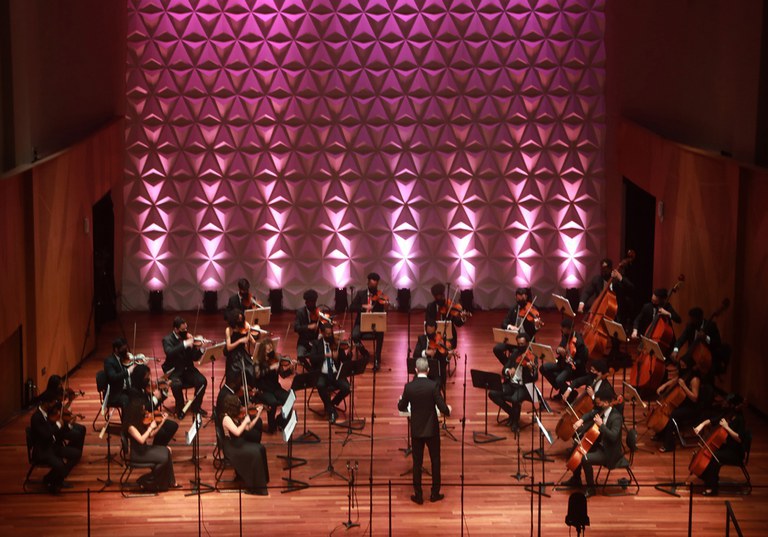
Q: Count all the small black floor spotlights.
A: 8